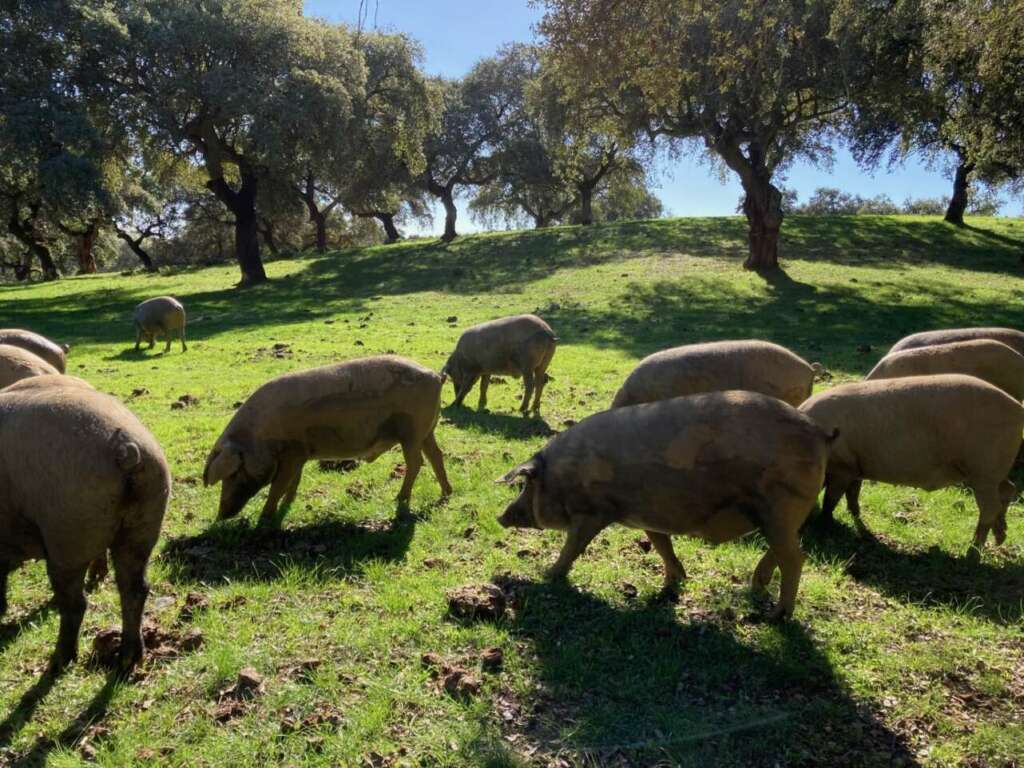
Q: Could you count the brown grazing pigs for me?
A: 11